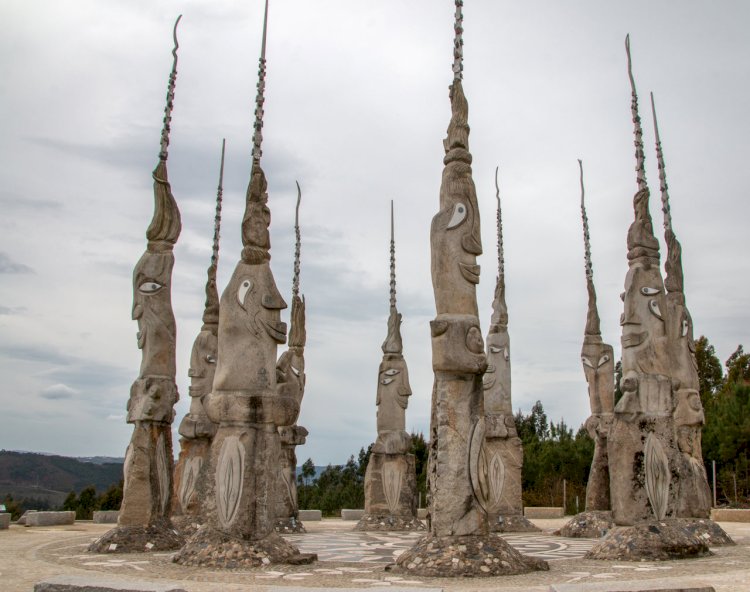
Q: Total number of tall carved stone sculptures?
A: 10